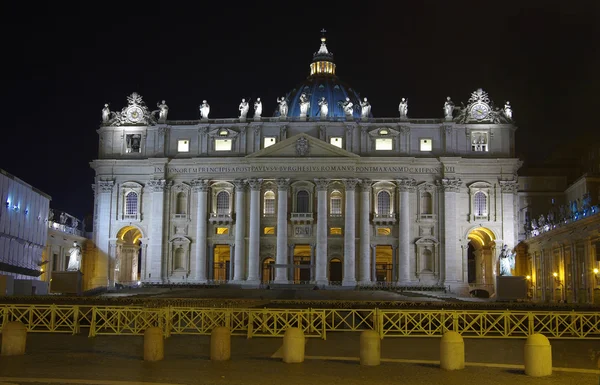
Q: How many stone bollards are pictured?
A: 7